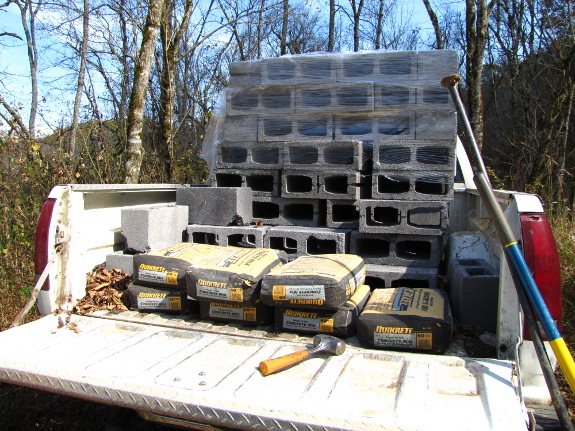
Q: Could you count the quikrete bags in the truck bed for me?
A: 7